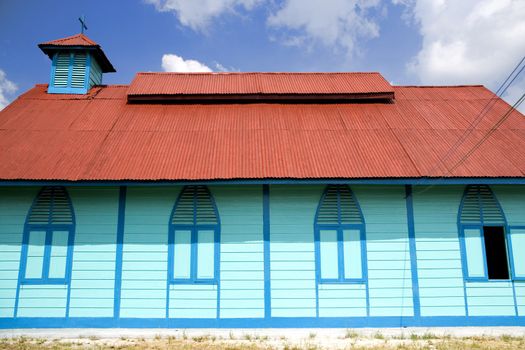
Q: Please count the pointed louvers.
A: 4